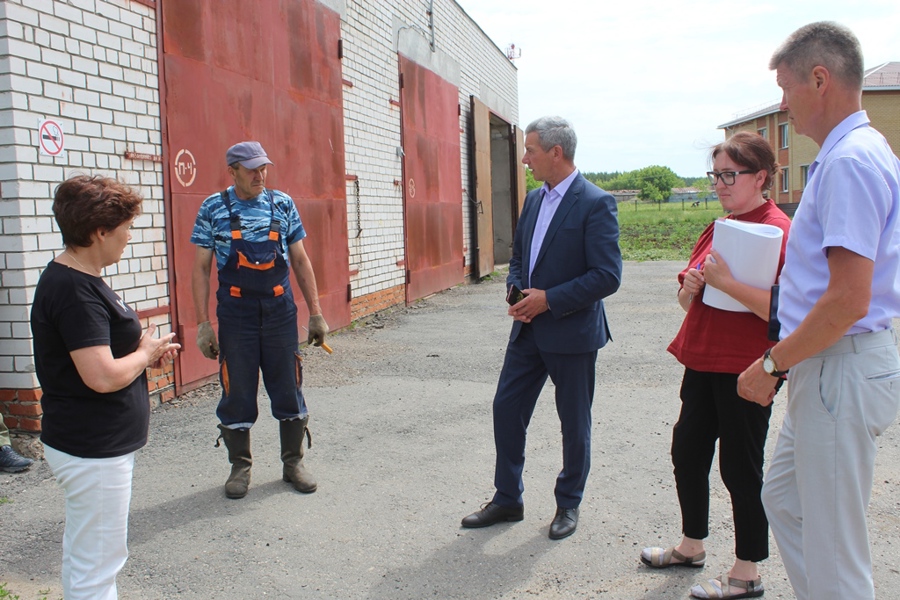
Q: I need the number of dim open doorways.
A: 1